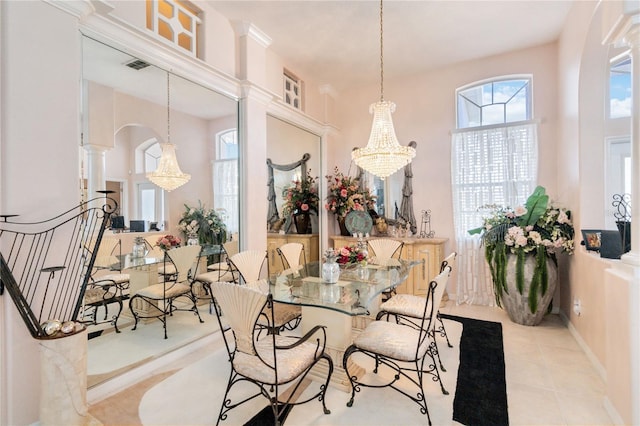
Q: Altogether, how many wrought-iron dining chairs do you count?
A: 6